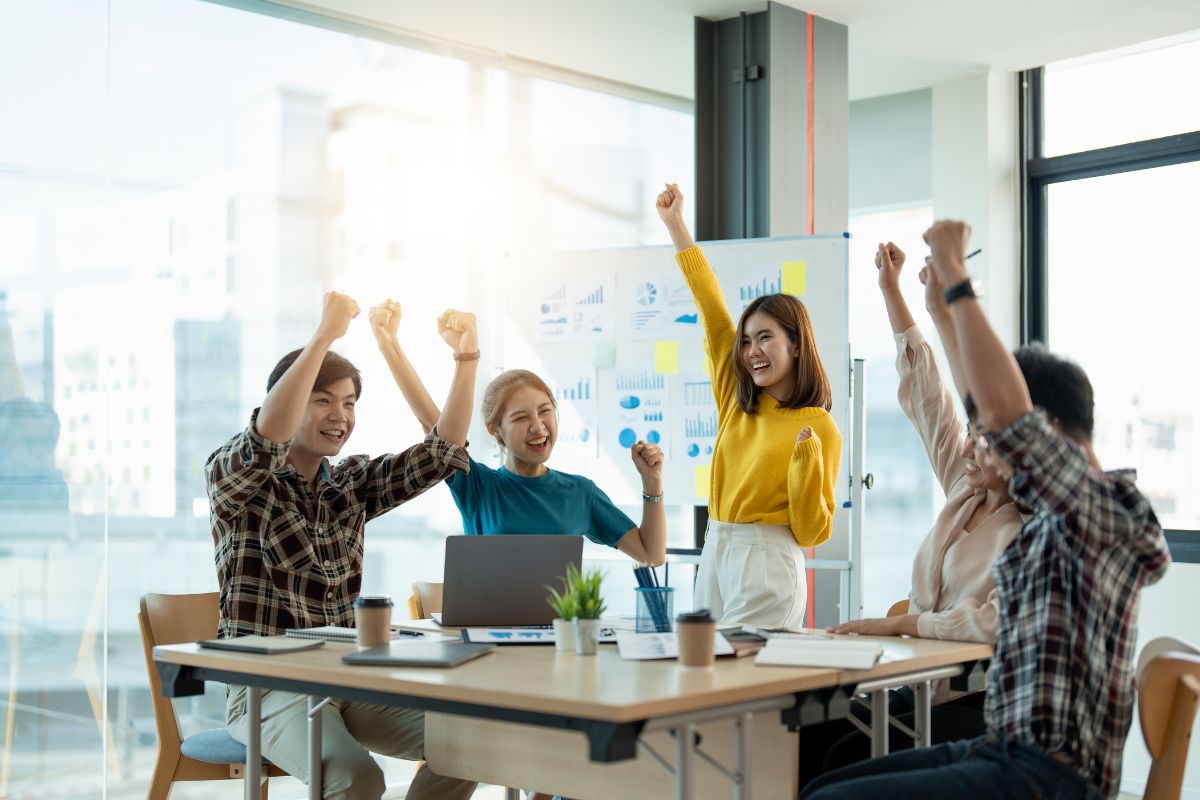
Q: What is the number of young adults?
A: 5